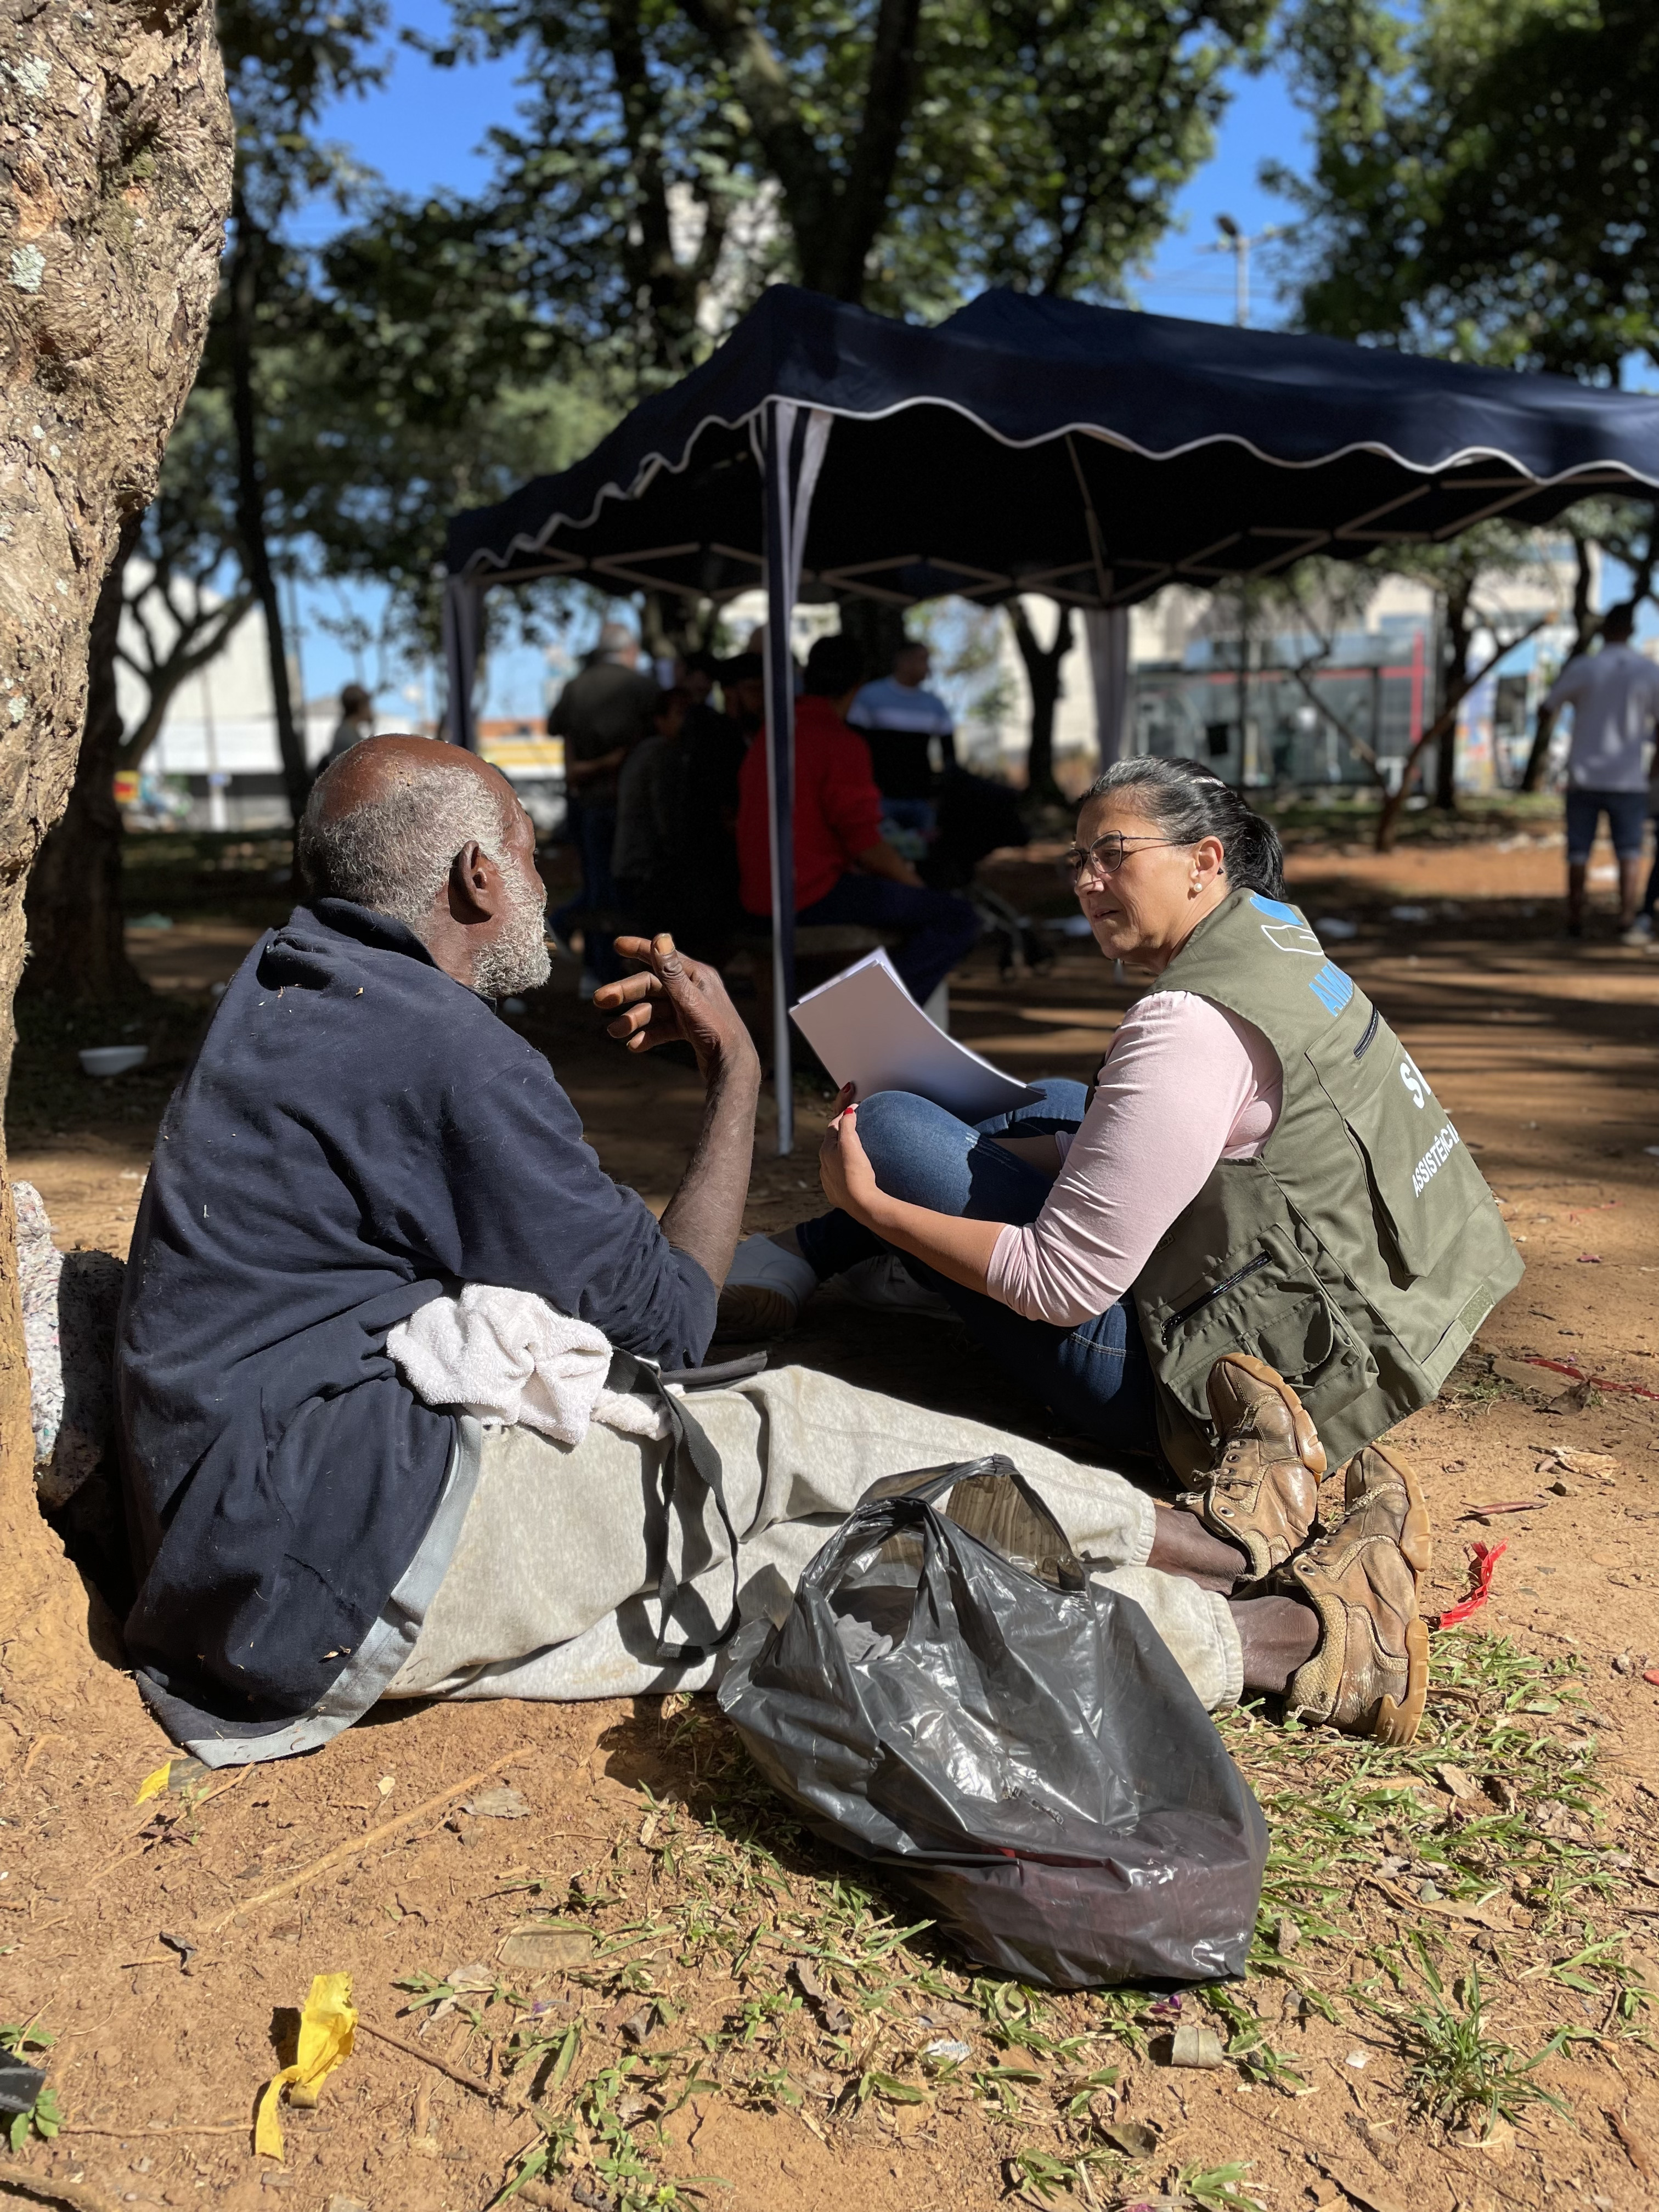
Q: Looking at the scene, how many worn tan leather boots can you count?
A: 2